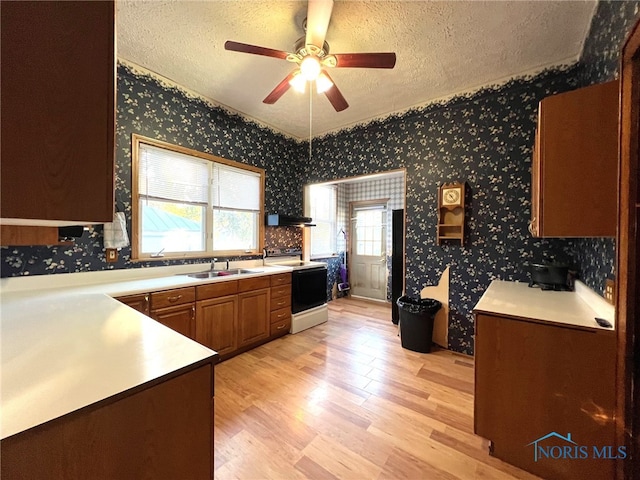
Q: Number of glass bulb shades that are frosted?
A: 3